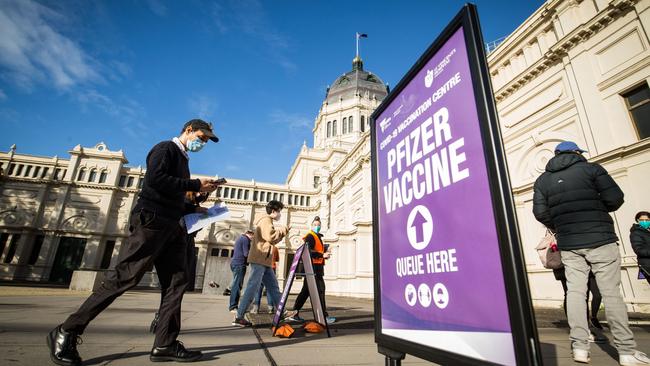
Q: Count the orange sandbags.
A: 2